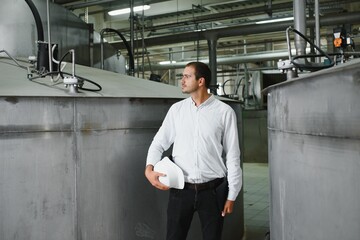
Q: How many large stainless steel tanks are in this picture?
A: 2